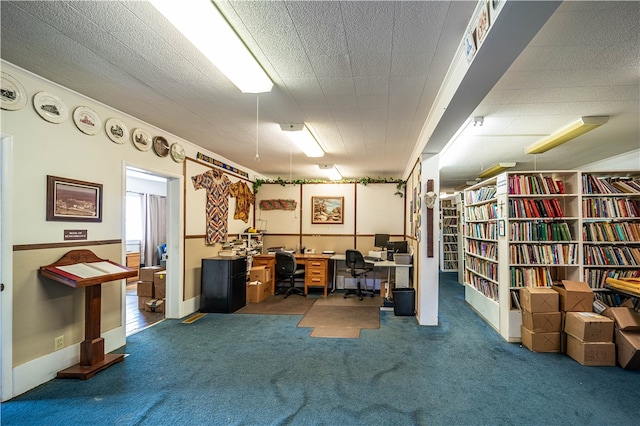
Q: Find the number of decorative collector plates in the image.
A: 7